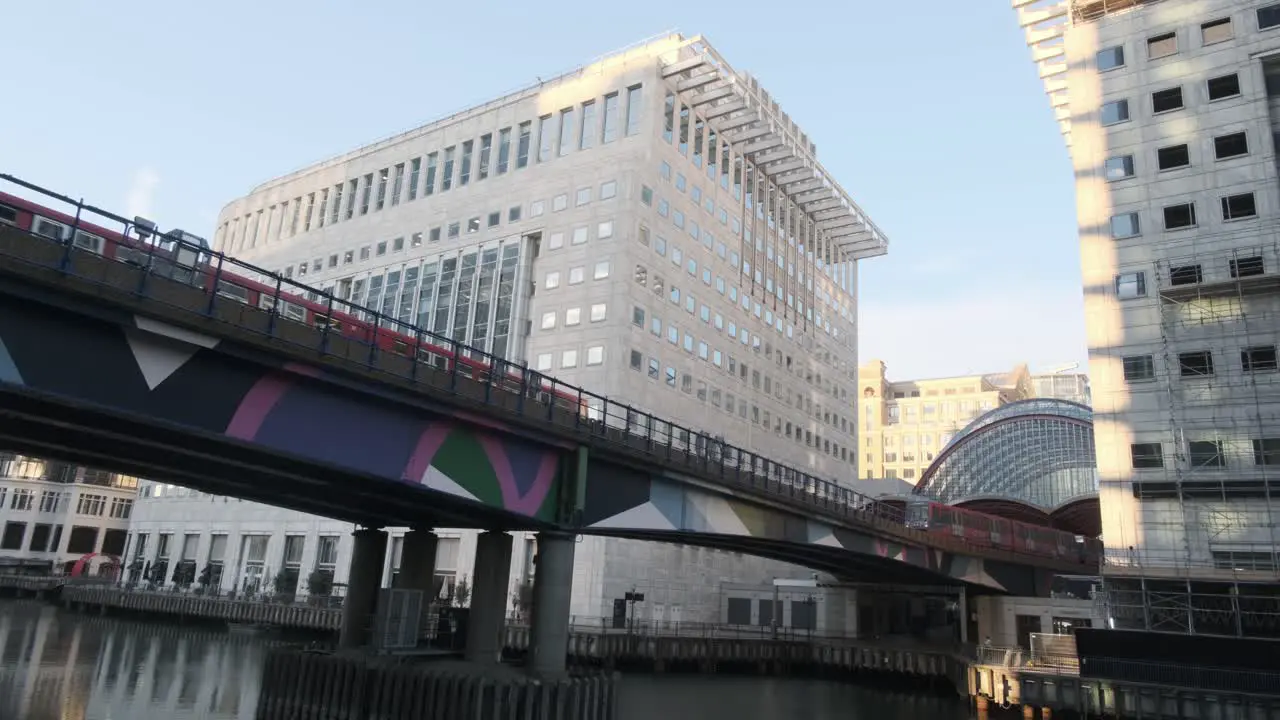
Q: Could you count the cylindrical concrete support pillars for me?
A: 4